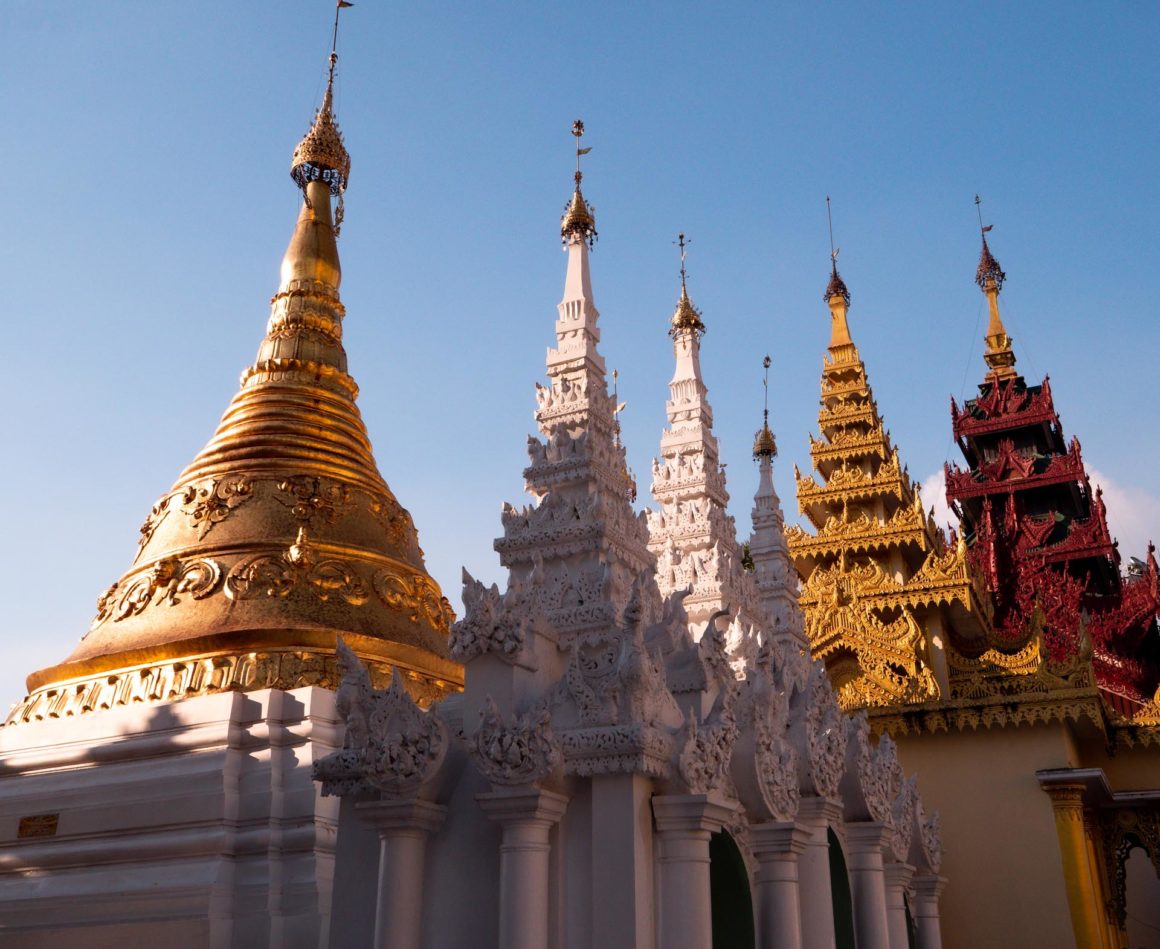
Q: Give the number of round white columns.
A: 8